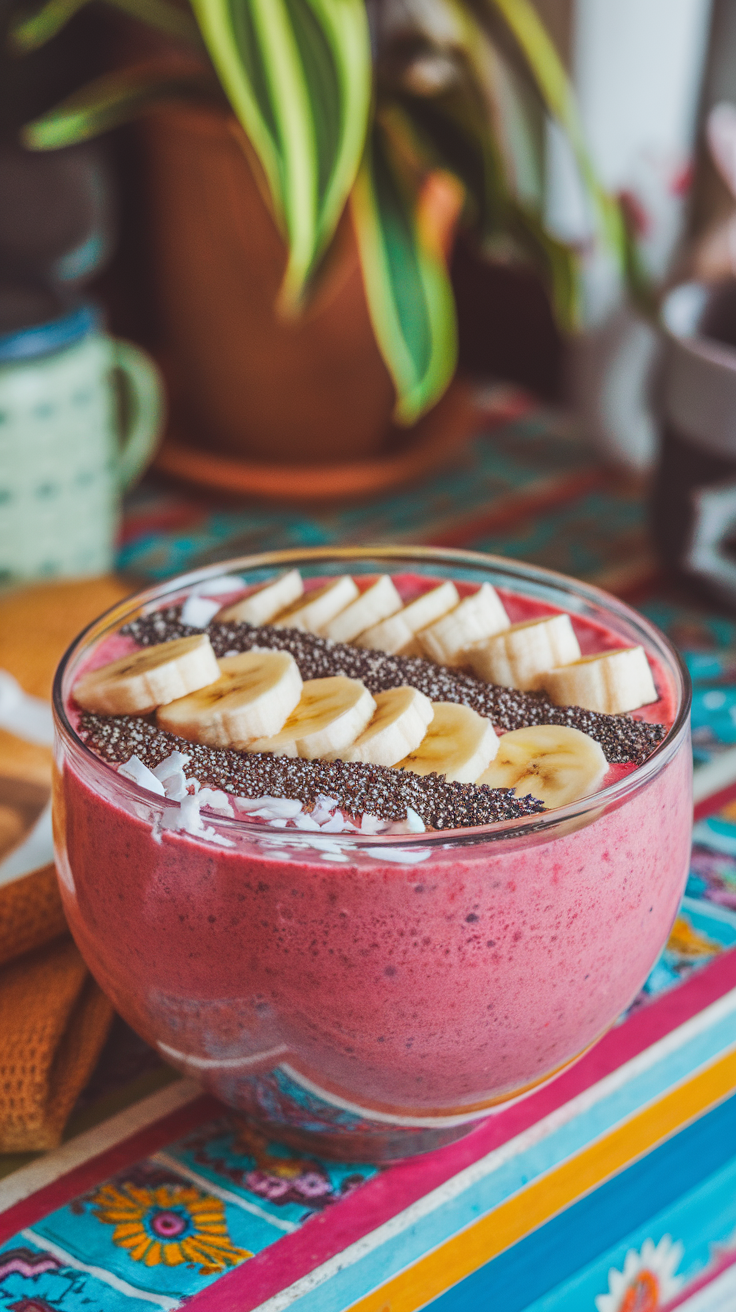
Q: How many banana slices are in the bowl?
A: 13